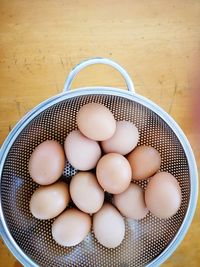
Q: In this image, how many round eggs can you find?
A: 12